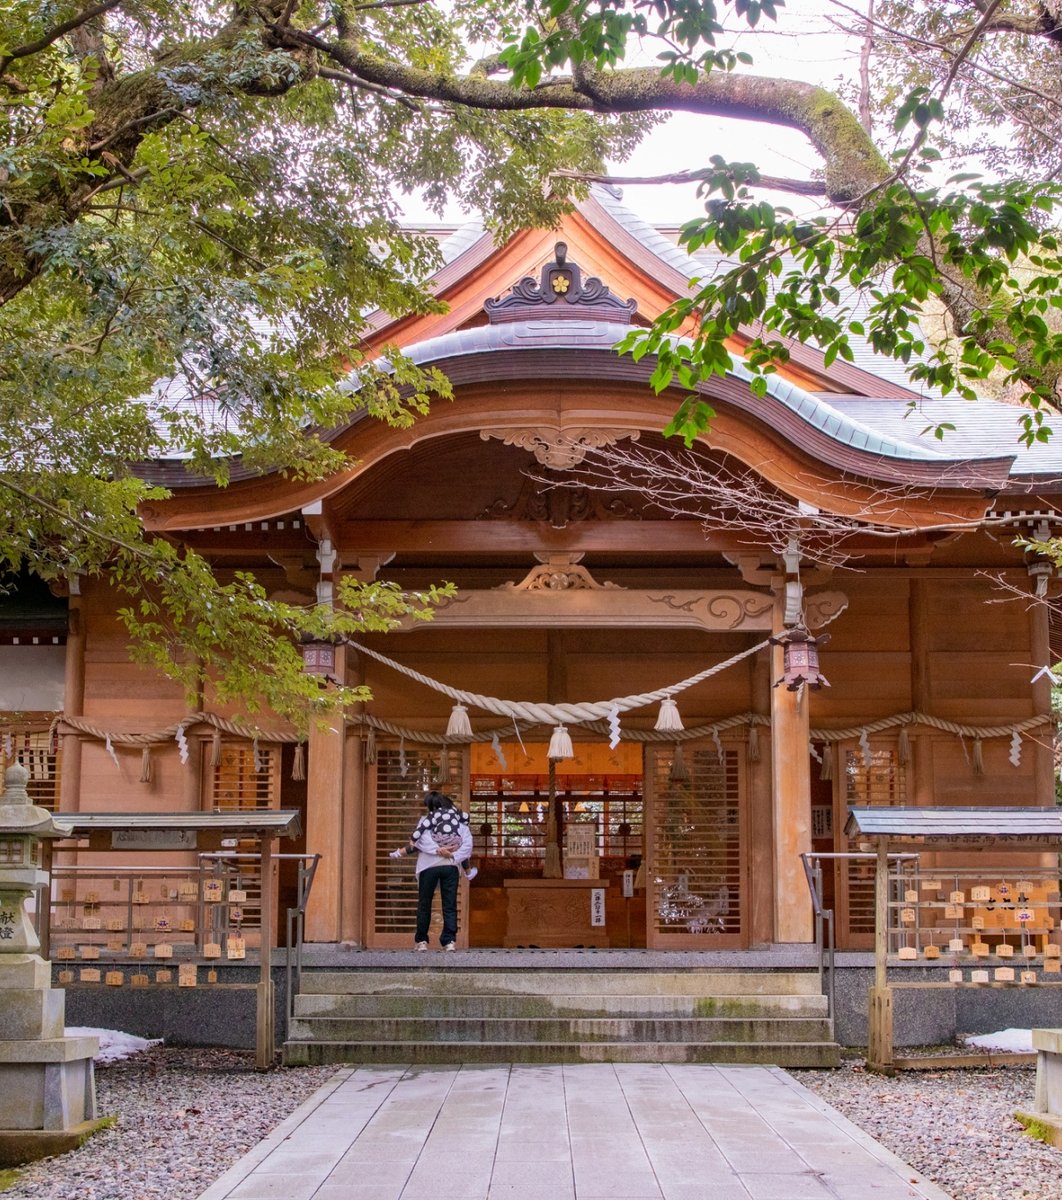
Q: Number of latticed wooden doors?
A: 4